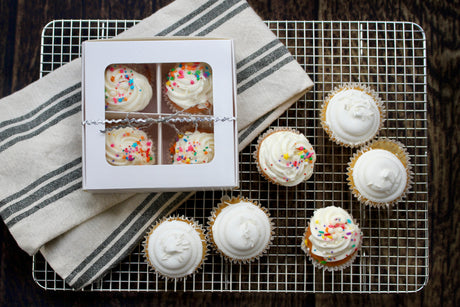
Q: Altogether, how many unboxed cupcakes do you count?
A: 6